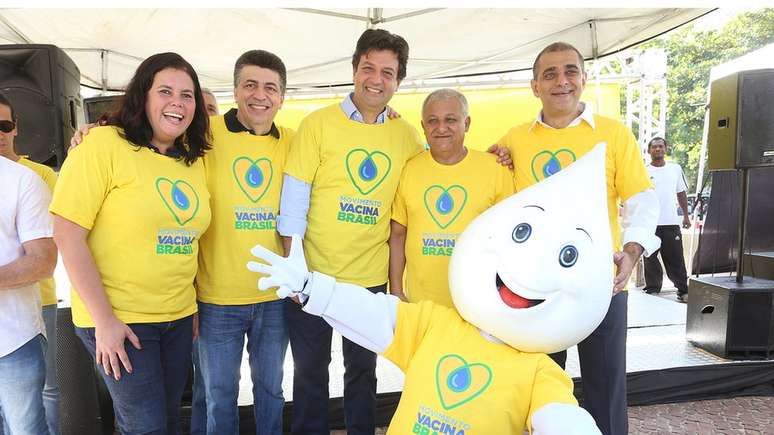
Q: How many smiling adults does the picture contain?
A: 5